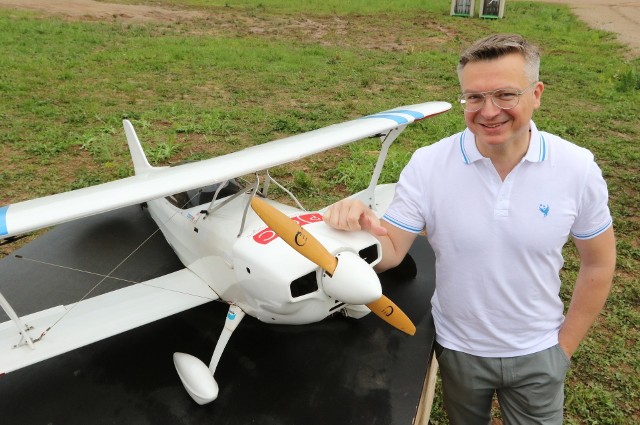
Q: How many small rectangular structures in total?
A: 2